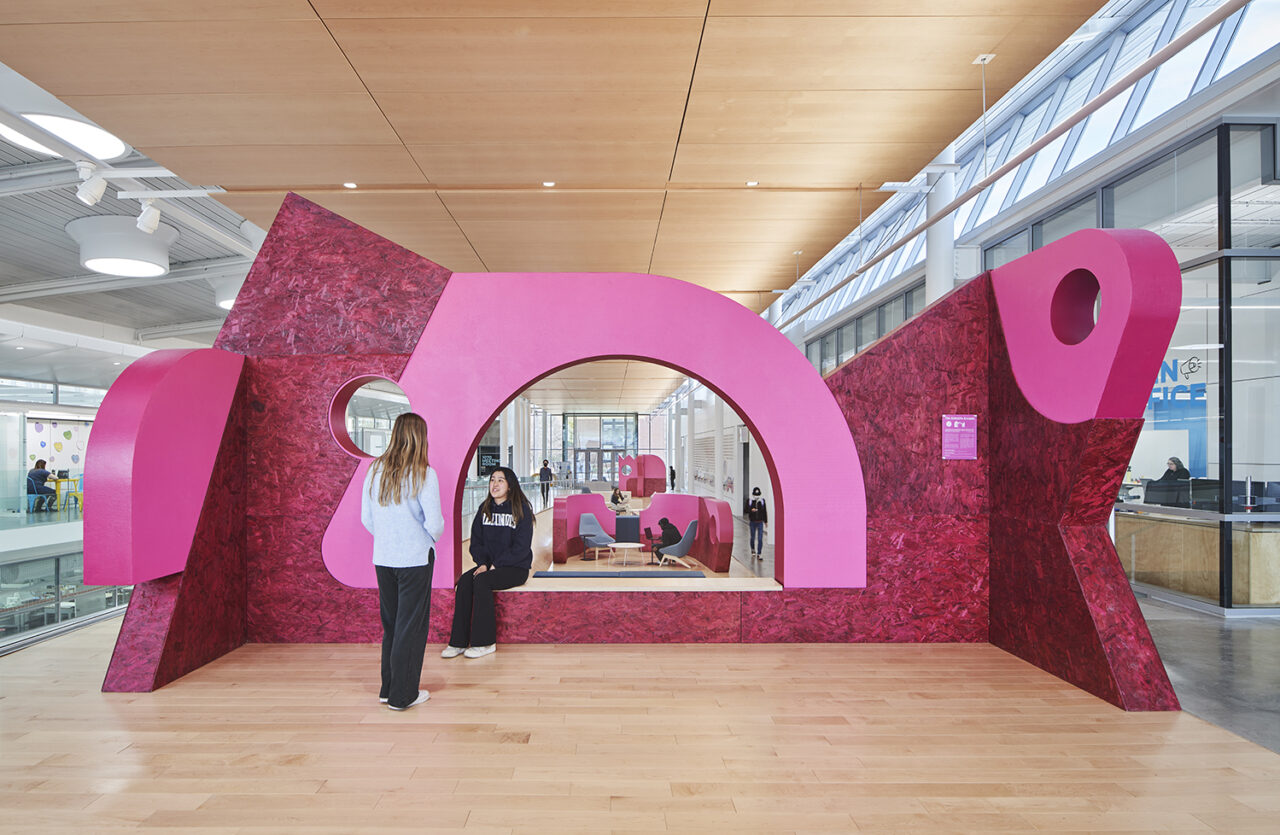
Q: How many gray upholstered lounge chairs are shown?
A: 2